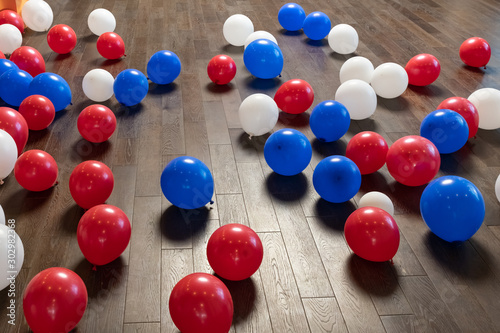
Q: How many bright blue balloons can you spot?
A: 14